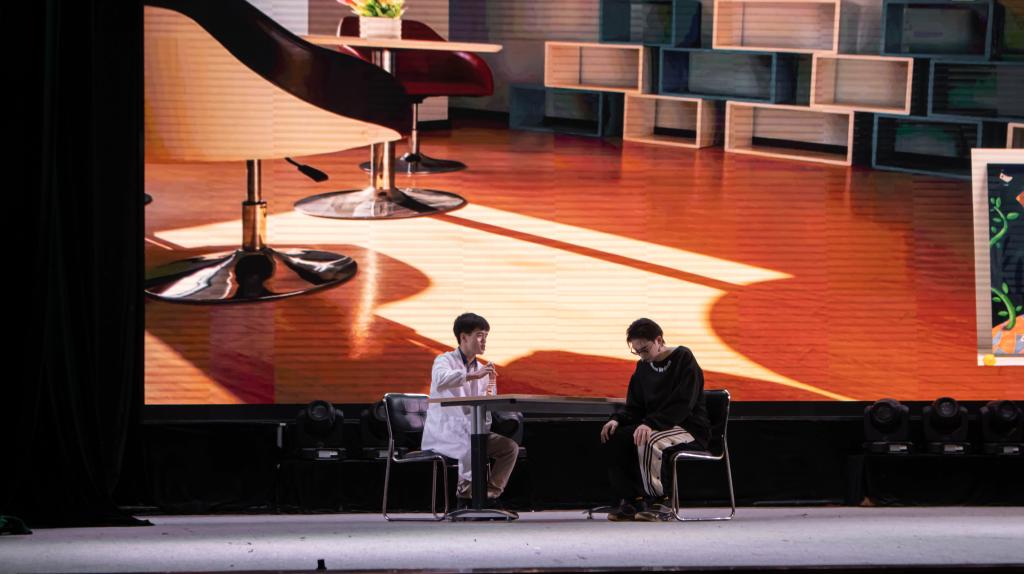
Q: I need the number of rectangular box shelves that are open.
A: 12